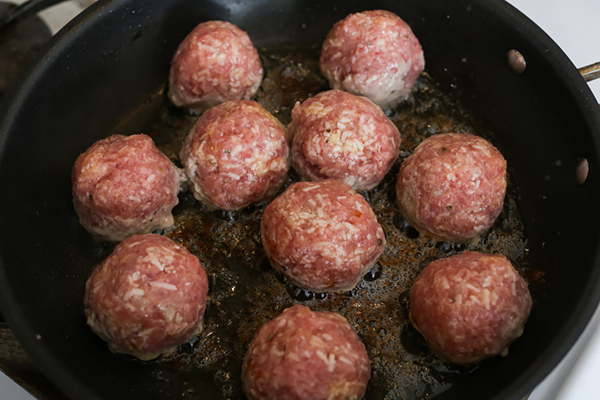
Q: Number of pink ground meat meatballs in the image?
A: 10